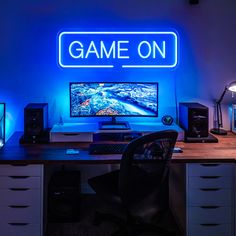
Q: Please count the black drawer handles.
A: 11